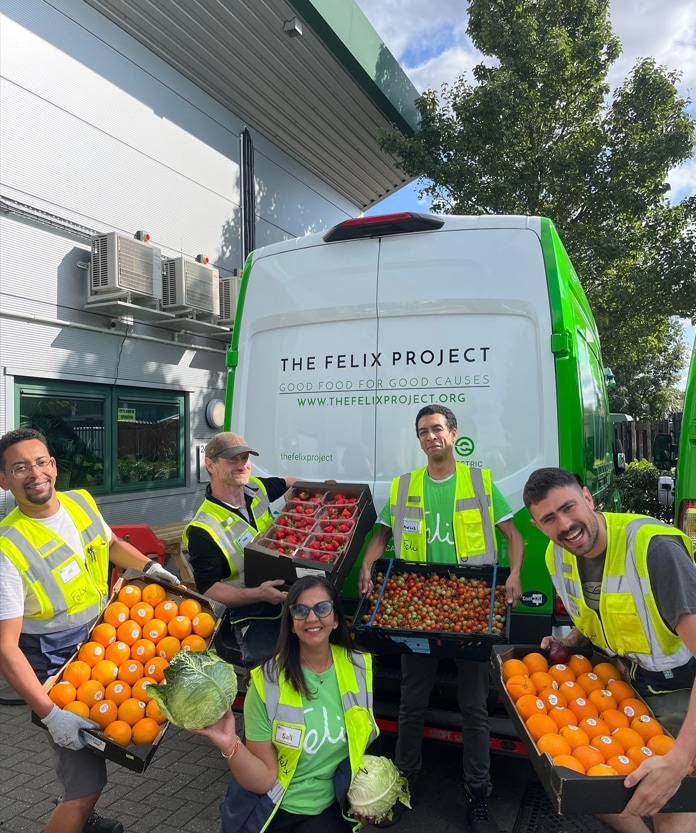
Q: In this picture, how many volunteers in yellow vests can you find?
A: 5